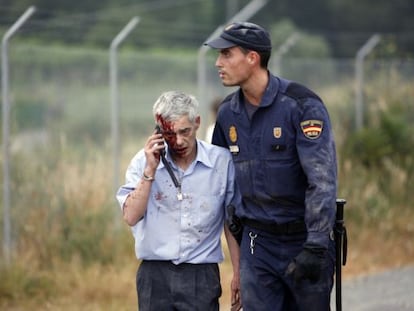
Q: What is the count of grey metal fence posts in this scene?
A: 5